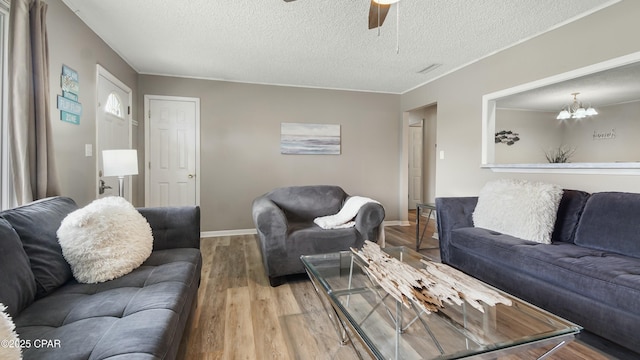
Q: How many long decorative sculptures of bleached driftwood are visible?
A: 1